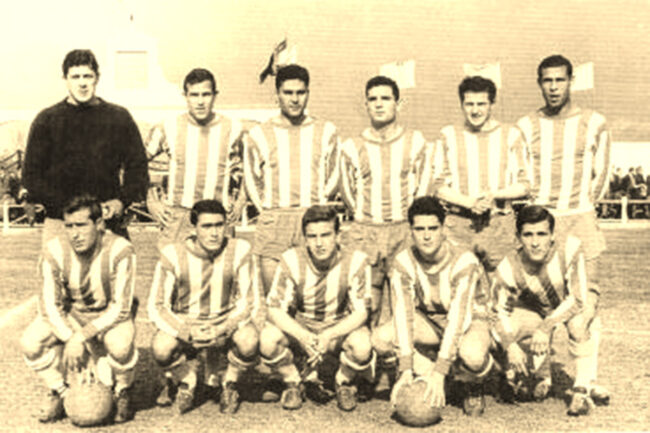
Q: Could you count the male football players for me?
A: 11